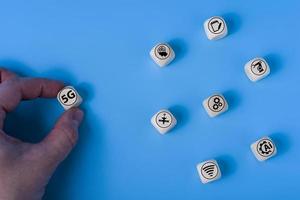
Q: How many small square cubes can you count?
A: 8